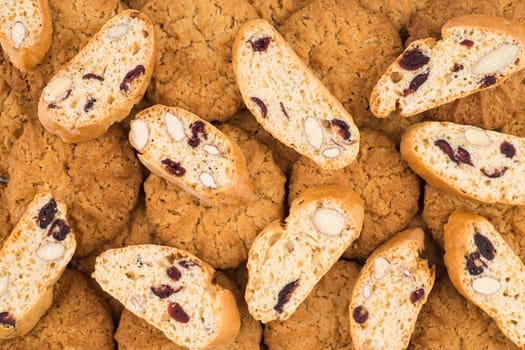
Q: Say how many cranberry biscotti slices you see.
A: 11